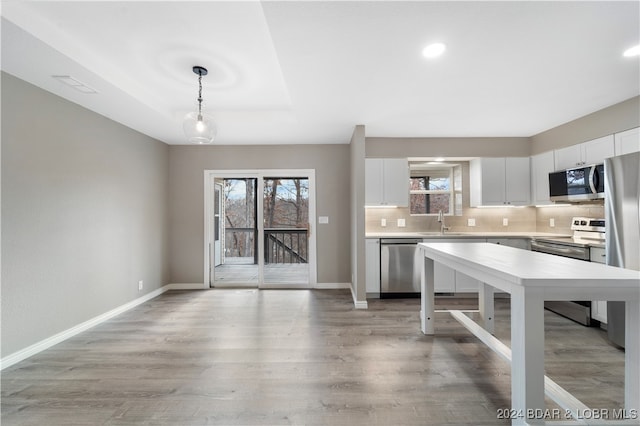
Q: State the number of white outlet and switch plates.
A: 7